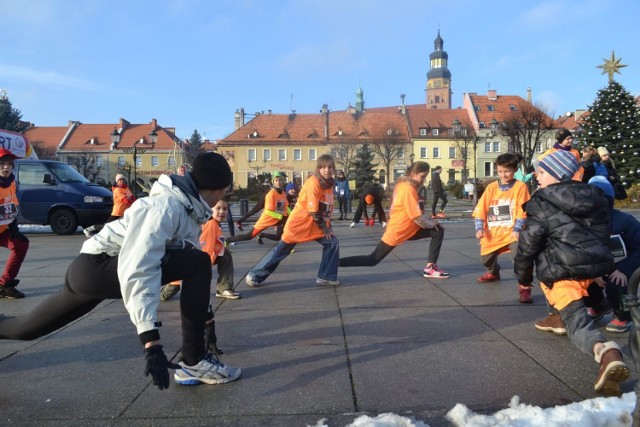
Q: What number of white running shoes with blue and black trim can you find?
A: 1